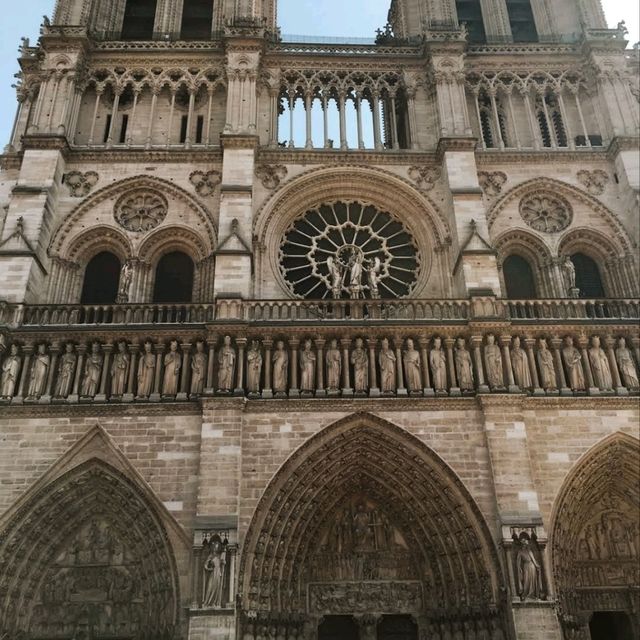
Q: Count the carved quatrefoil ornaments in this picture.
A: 6